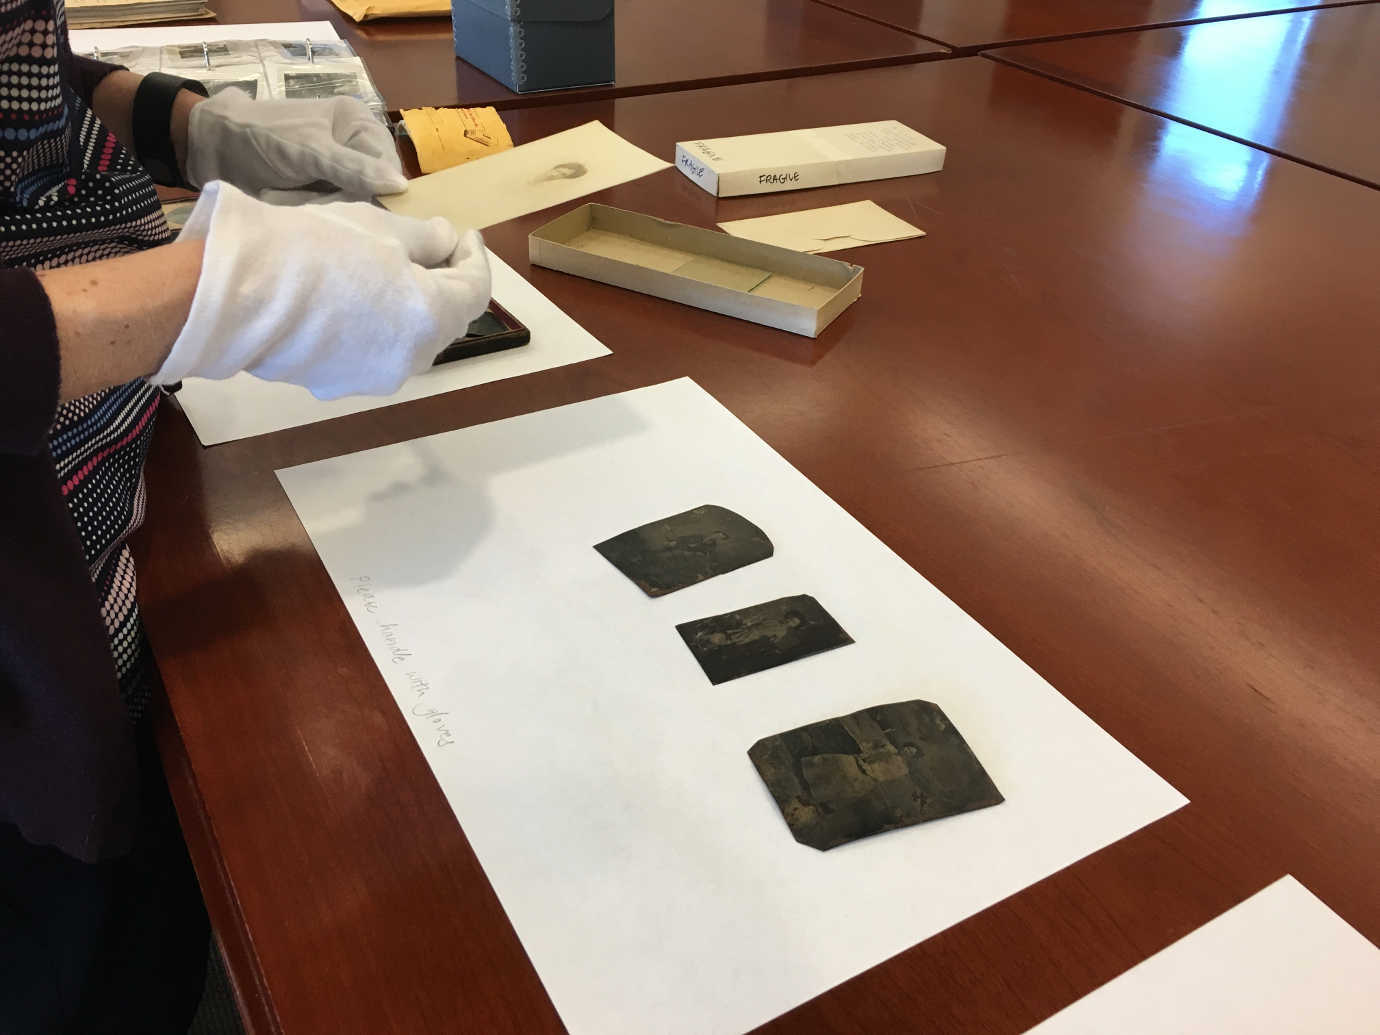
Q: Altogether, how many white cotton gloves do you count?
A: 2